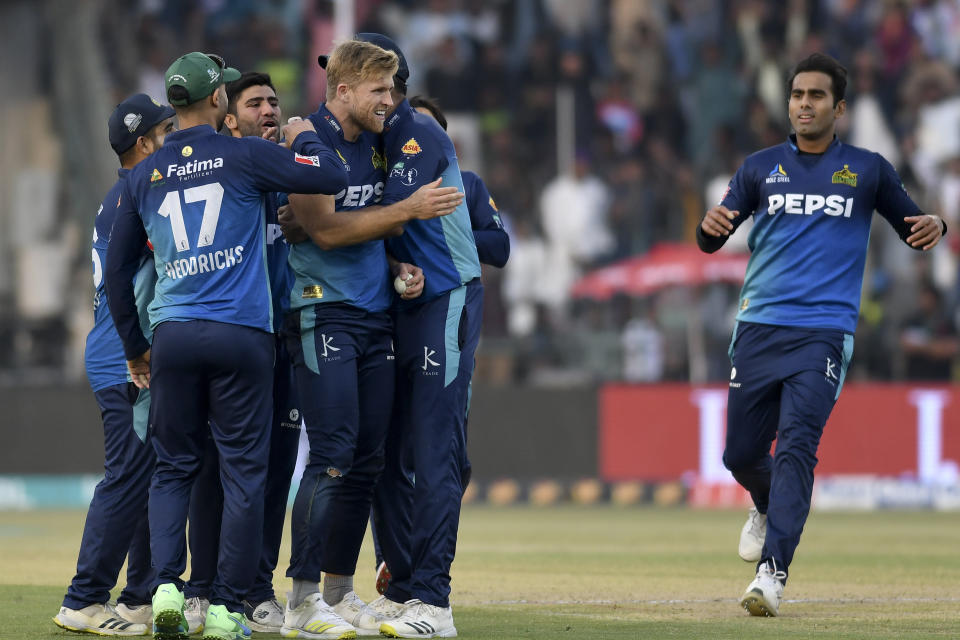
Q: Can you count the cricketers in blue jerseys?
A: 7